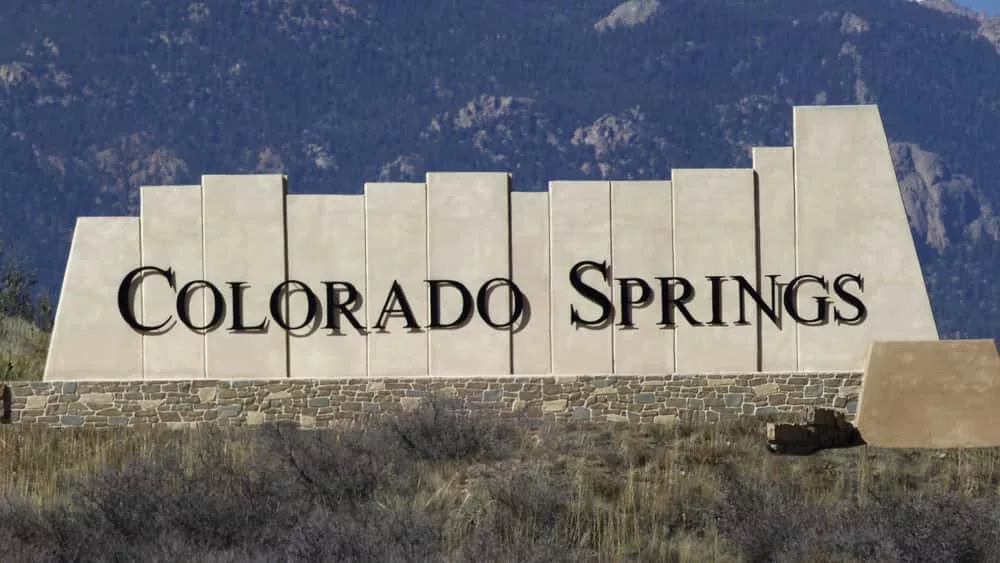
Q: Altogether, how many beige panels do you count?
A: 12